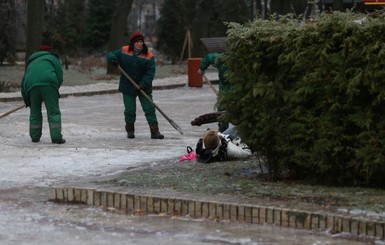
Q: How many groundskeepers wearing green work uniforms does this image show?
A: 3